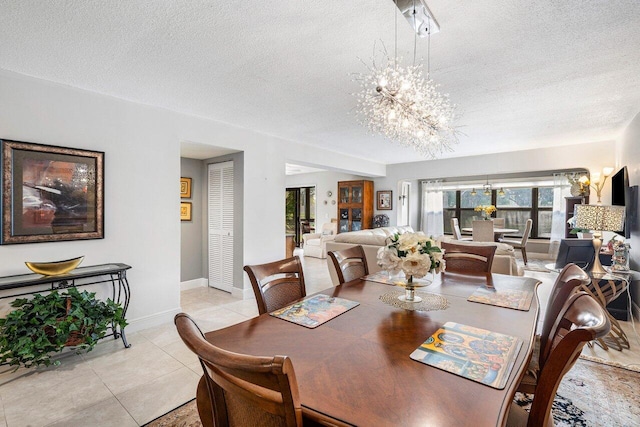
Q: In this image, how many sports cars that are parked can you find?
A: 0